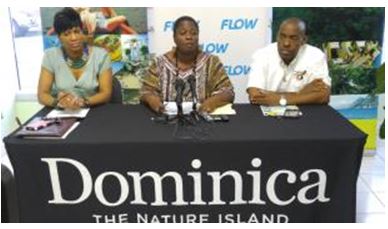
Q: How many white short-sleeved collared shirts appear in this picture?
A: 1